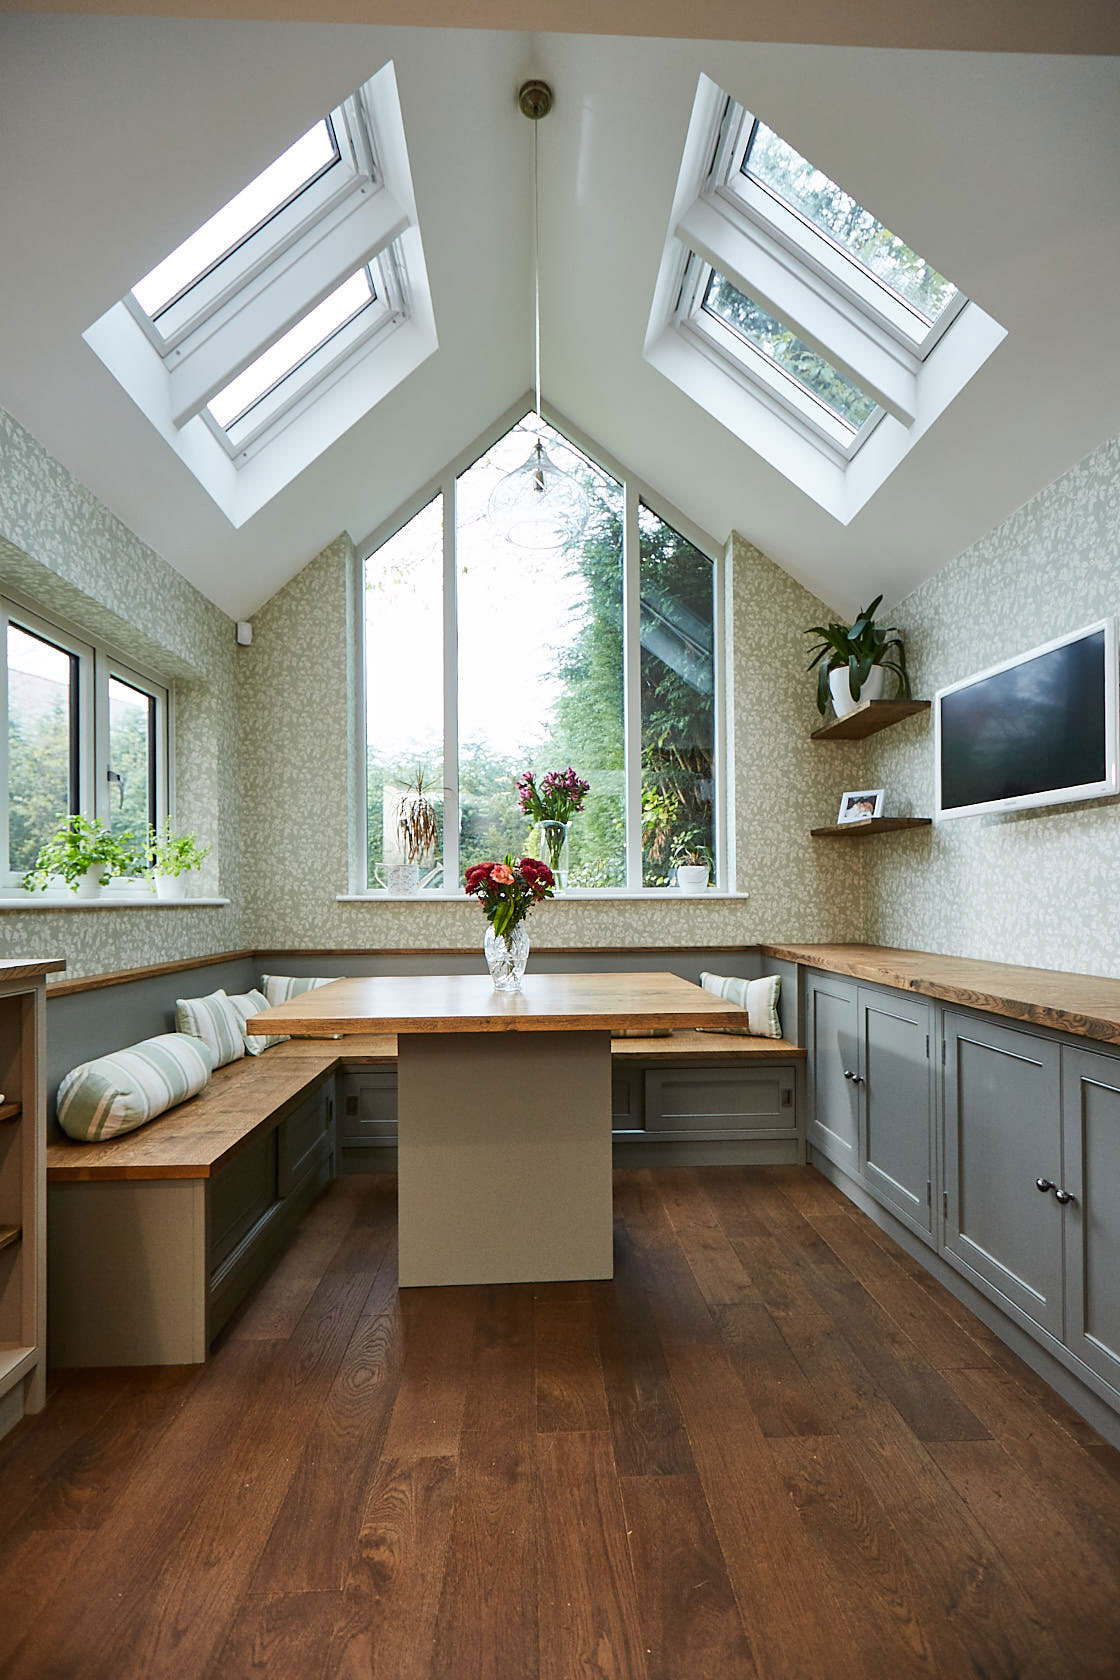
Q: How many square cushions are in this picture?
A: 4